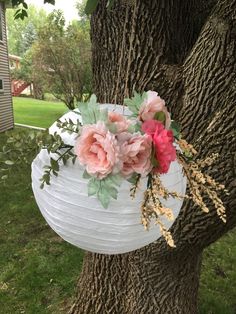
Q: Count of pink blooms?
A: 5